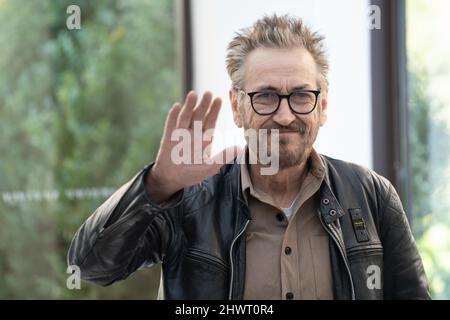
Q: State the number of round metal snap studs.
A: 2